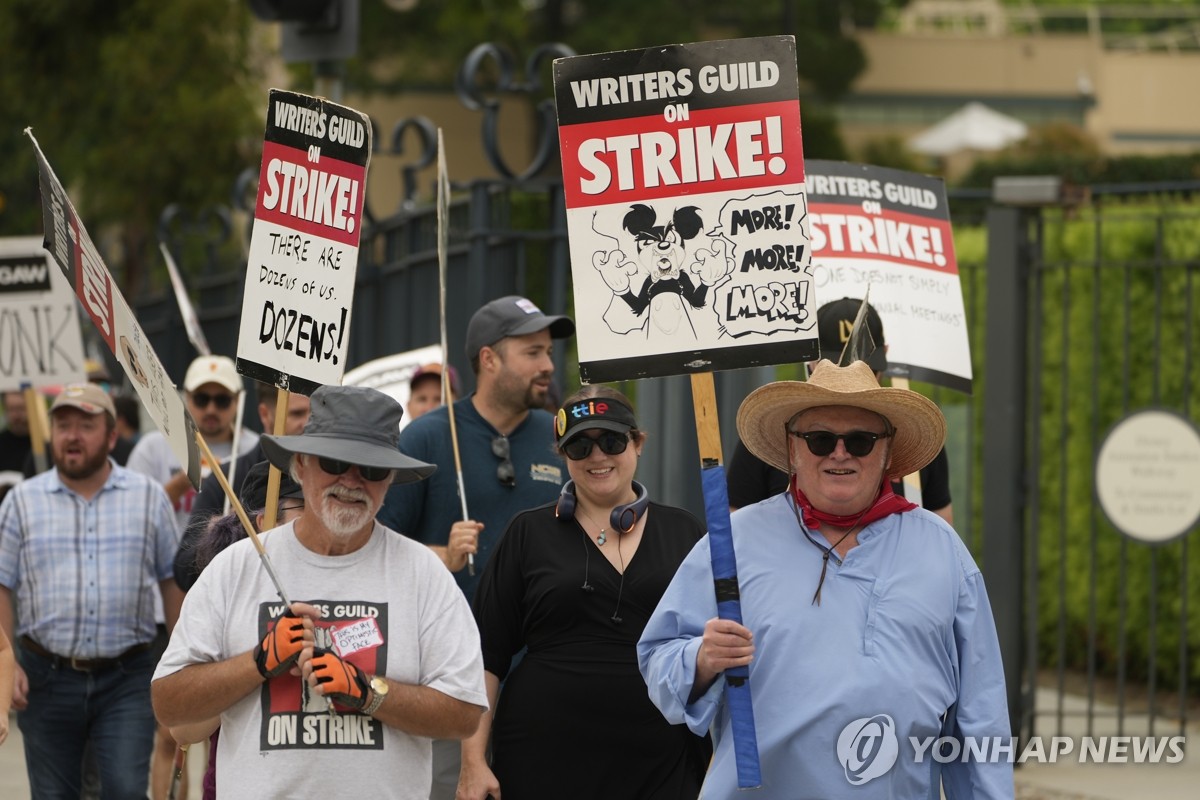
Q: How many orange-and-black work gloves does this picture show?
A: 2